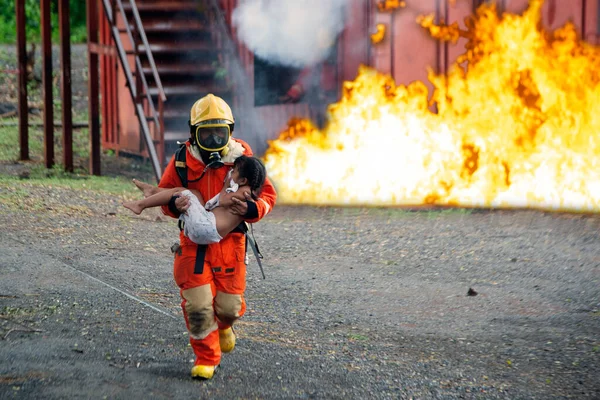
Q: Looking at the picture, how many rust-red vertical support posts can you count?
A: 4